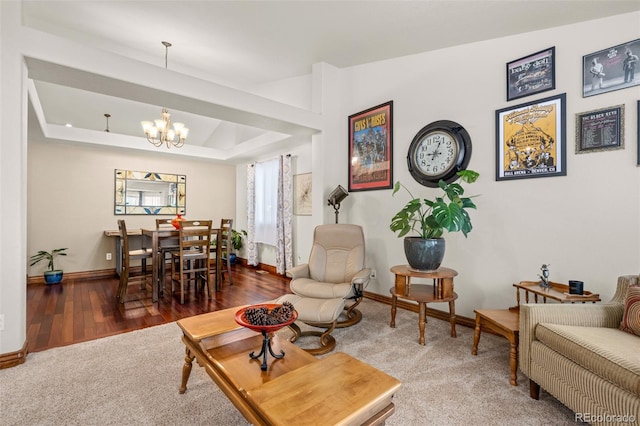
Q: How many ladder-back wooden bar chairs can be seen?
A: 4